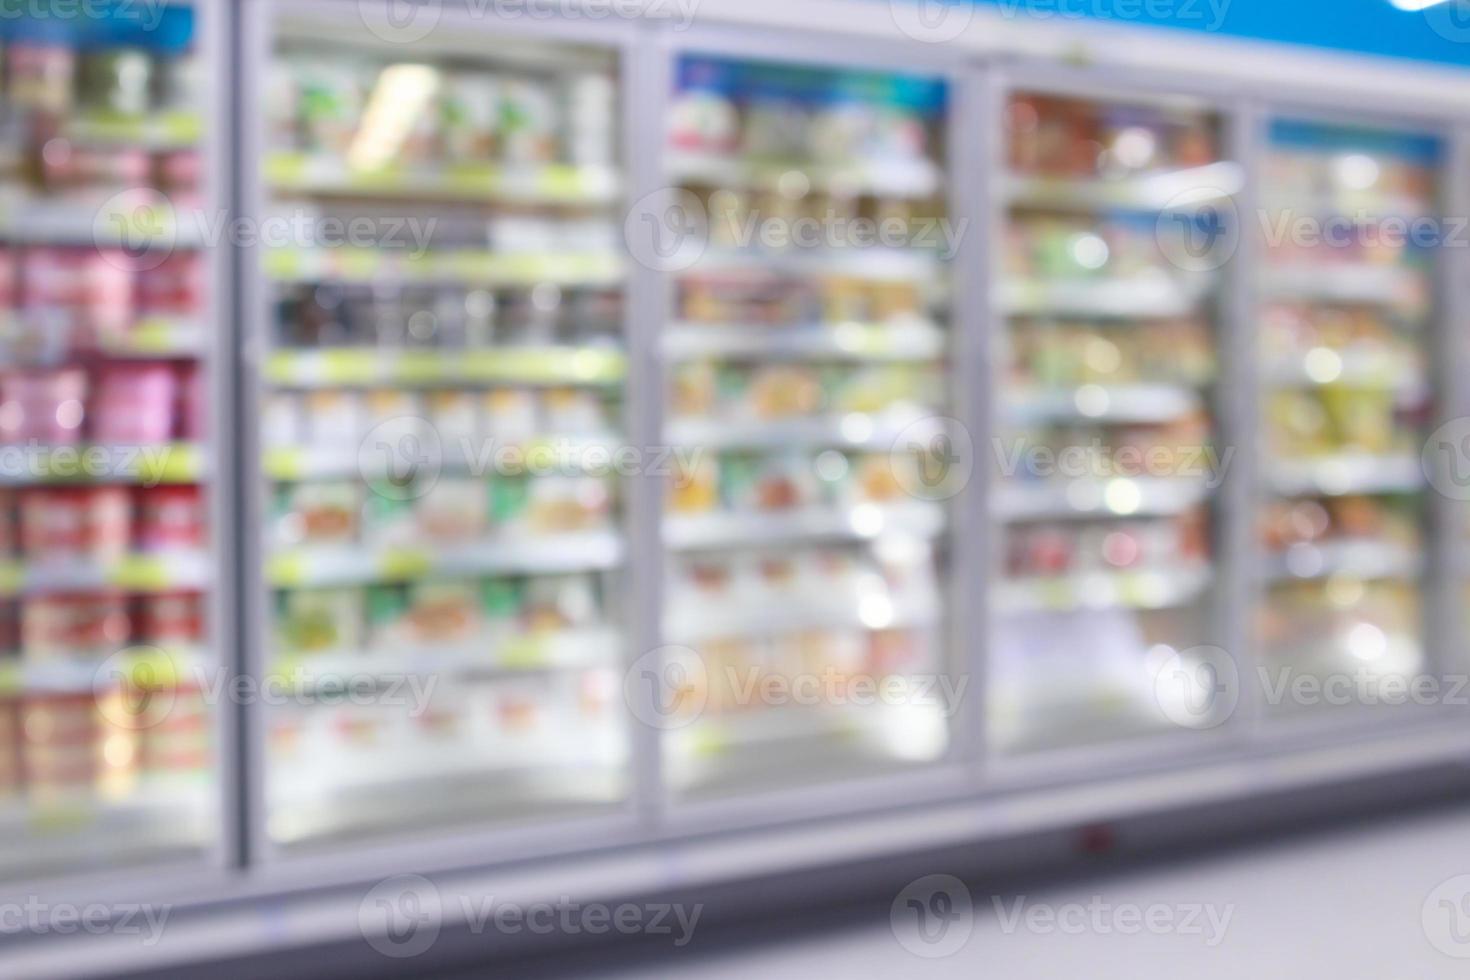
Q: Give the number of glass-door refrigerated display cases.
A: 5